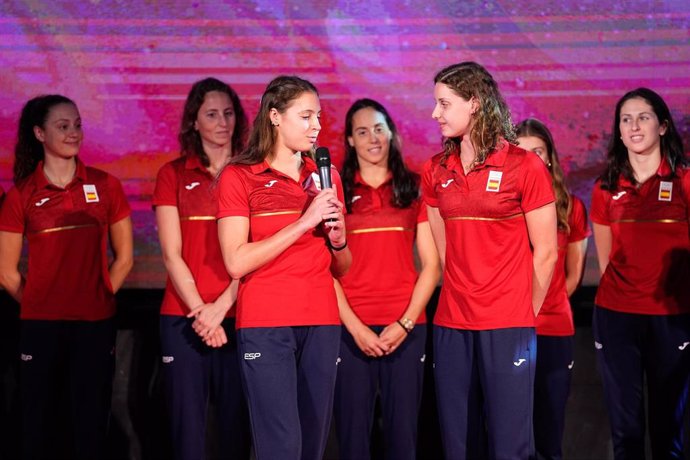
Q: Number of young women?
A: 7